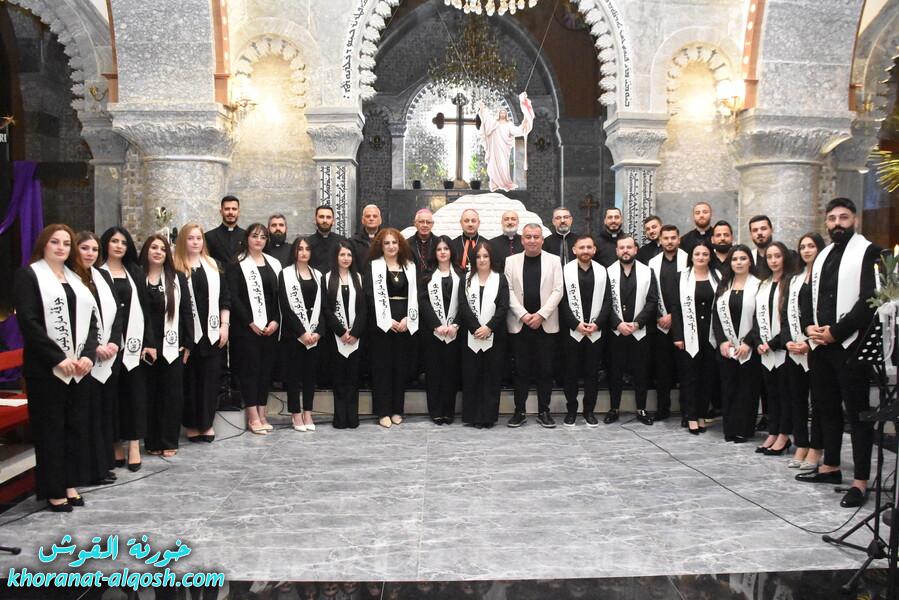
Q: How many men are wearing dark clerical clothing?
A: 11